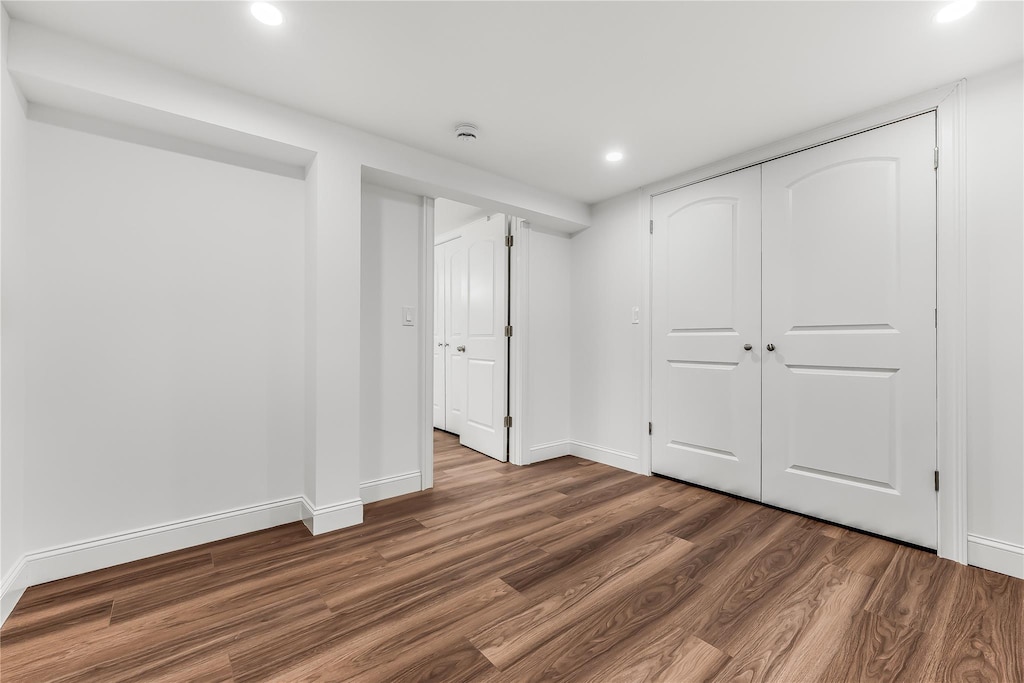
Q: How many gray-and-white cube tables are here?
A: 0